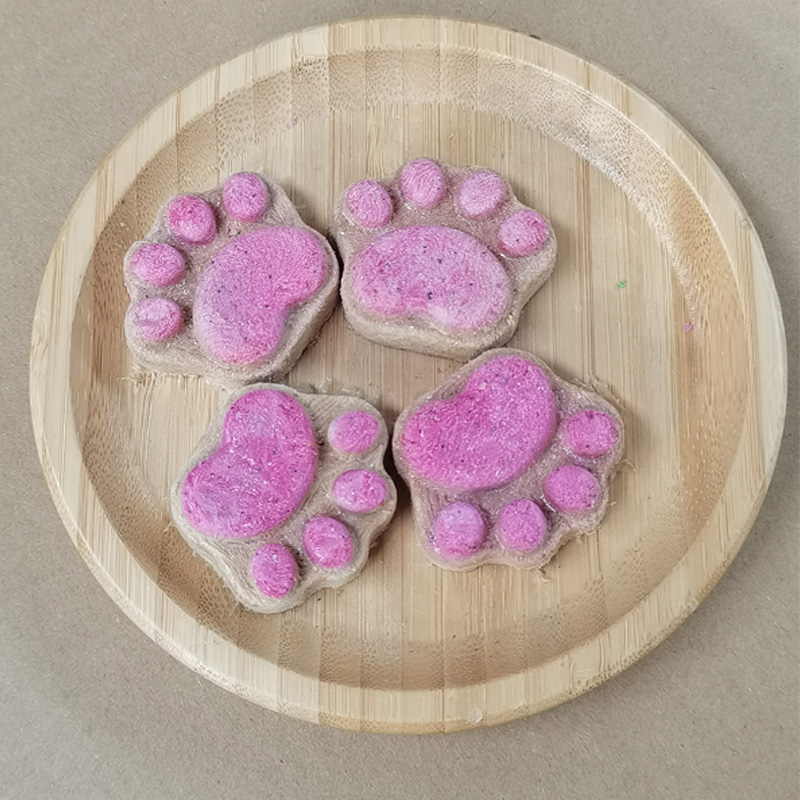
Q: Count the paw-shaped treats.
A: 4